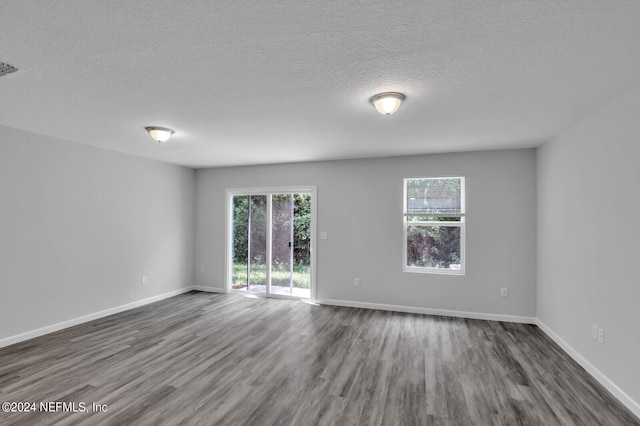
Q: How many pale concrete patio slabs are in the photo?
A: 1